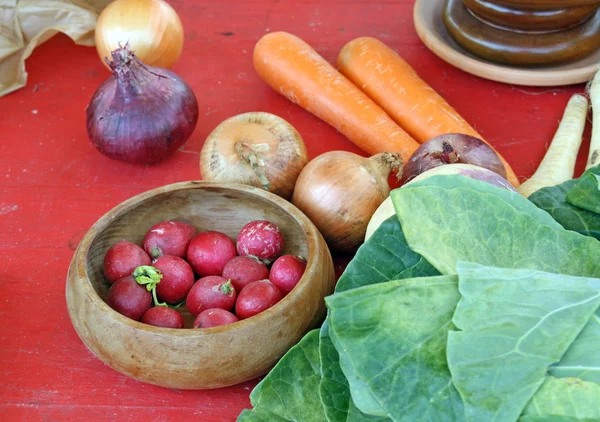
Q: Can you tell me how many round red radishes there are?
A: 12